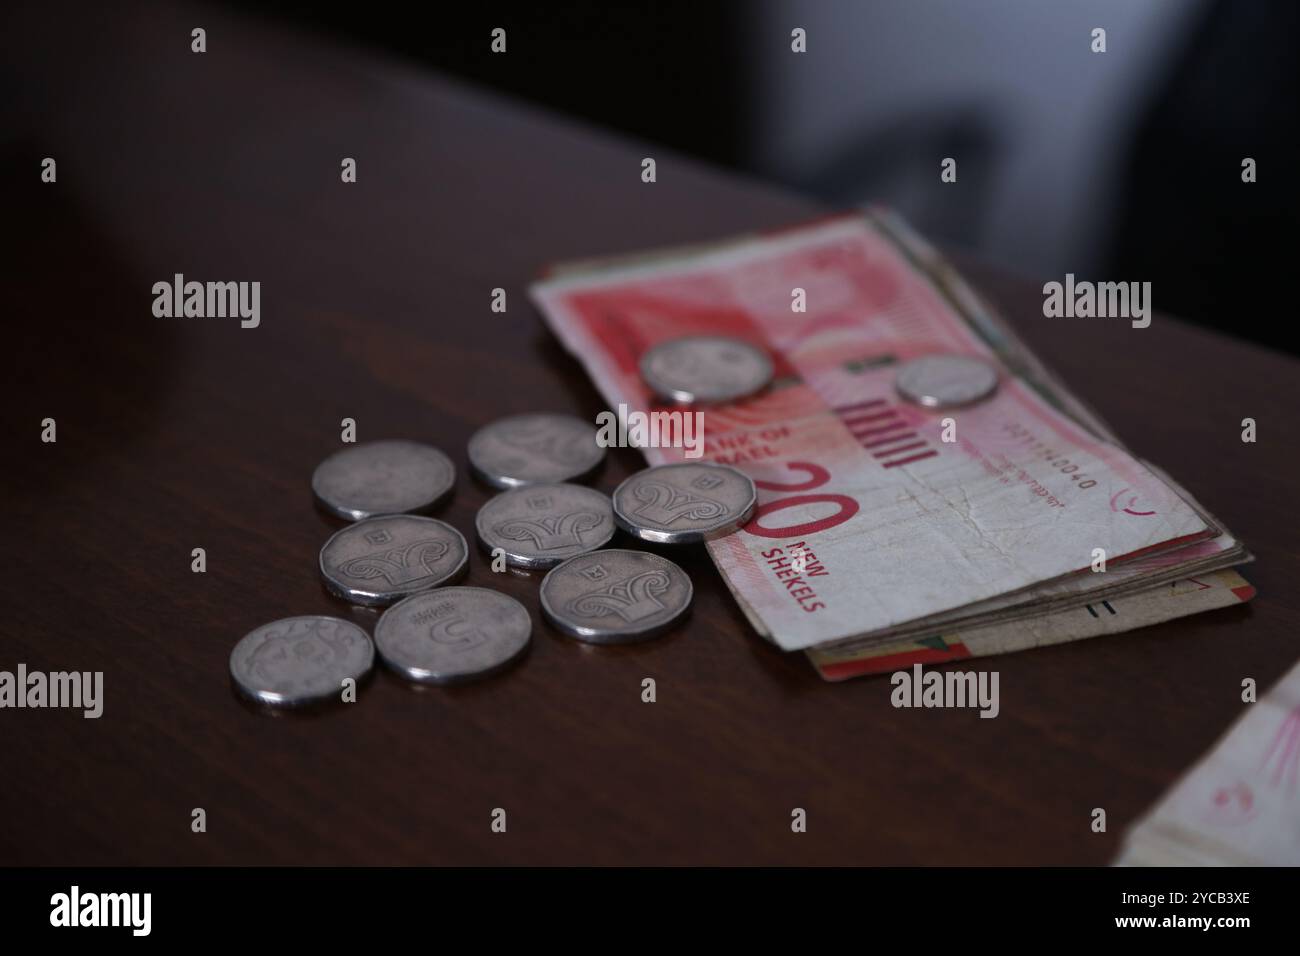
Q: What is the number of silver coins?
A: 10